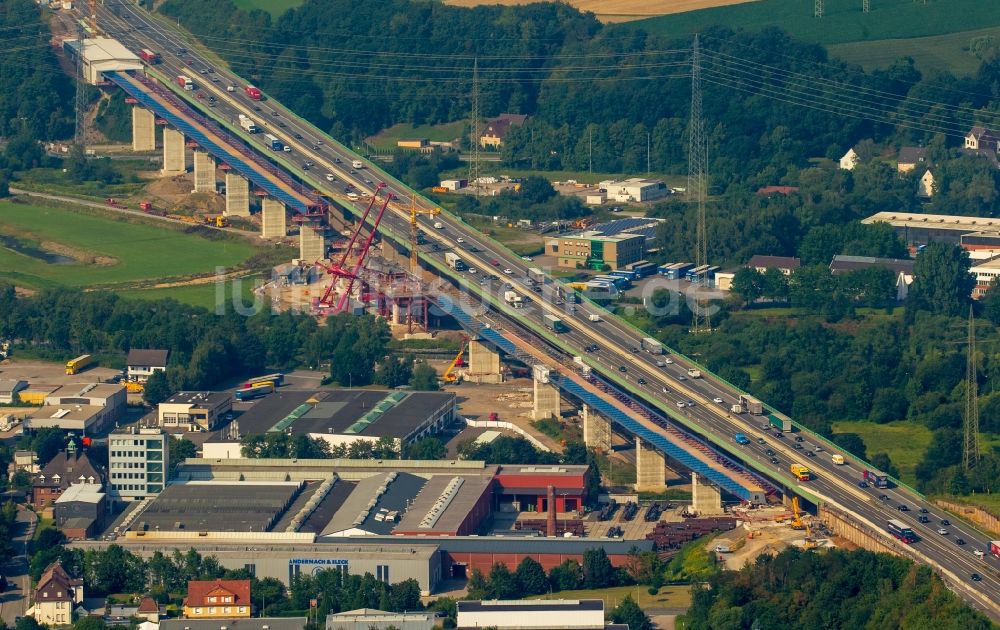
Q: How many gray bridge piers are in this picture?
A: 11